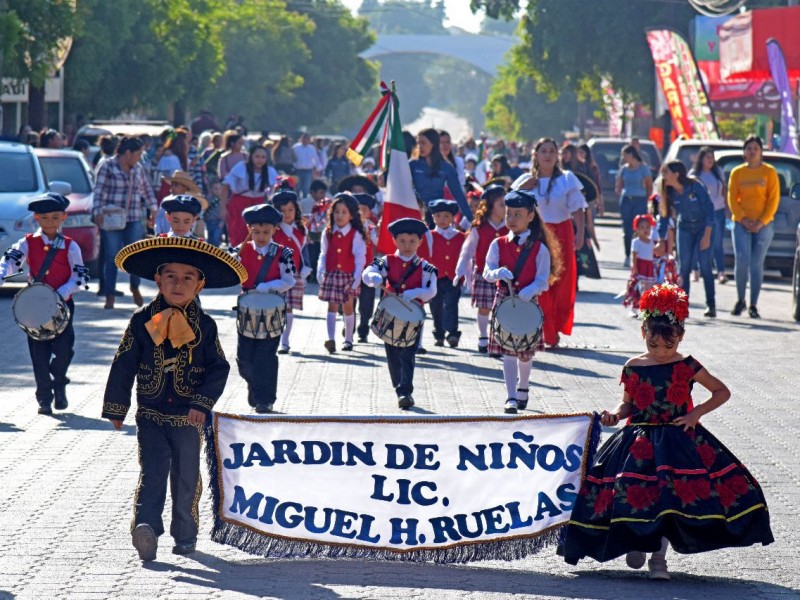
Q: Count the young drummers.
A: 4